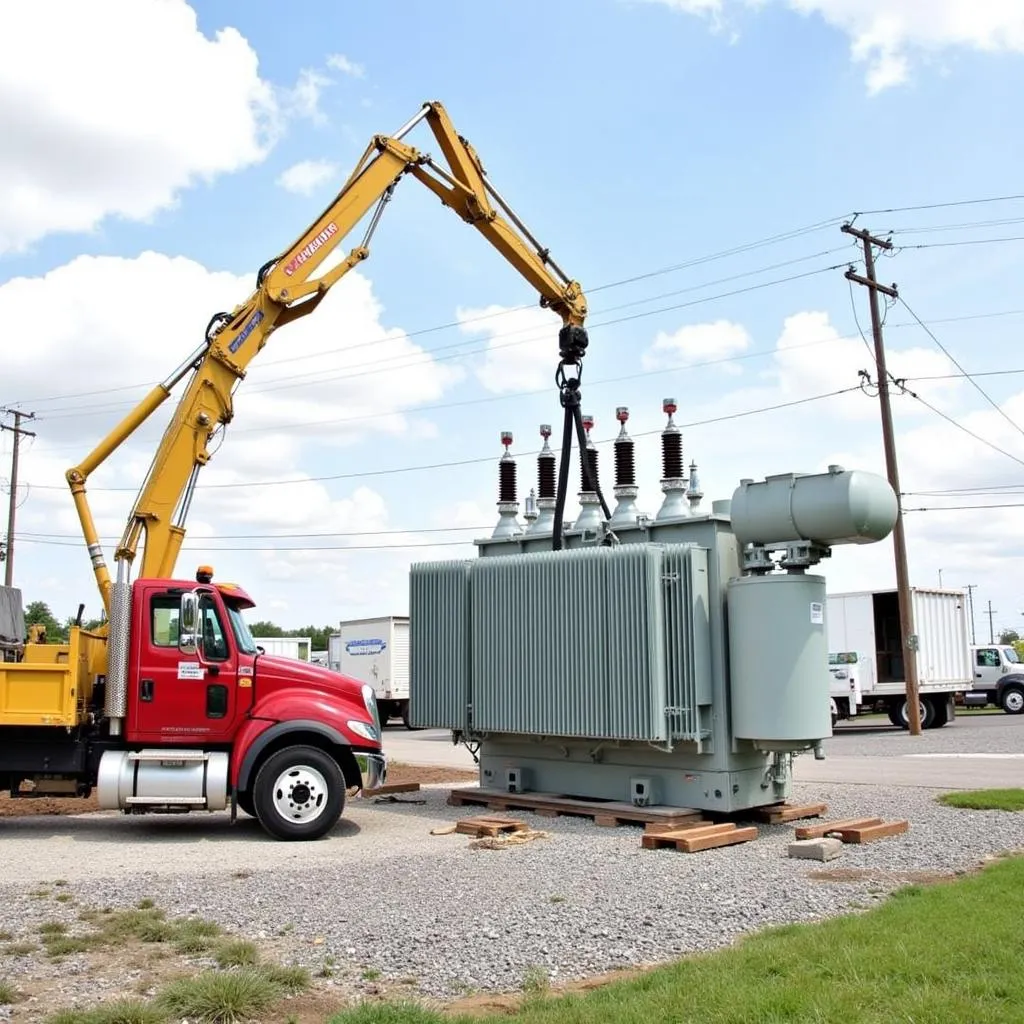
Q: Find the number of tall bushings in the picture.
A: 5